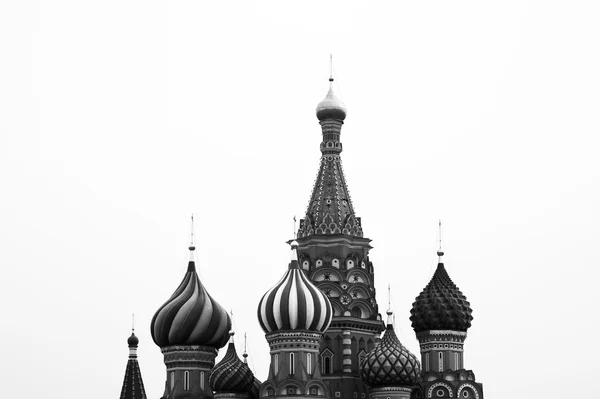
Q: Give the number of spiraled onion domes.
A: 2